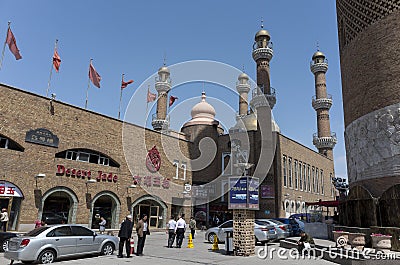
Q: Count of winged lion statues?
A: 0